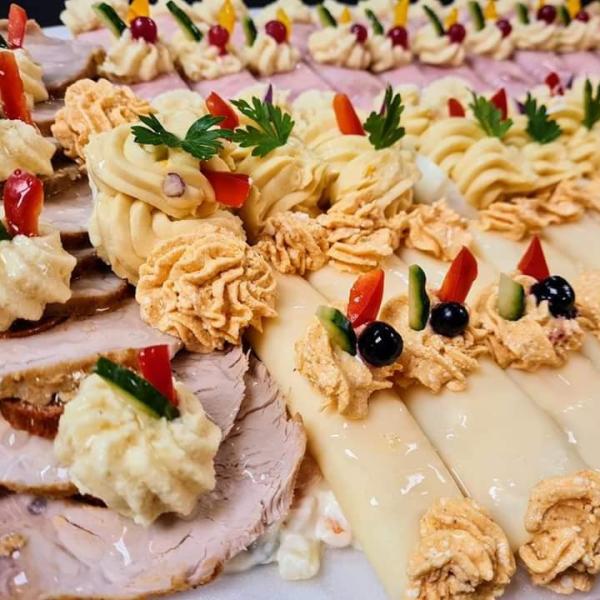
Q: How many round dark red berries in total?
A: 9